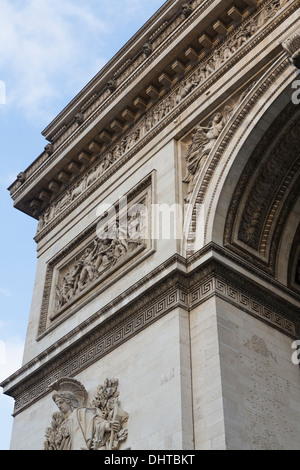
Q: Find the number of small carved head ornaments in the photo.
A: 6